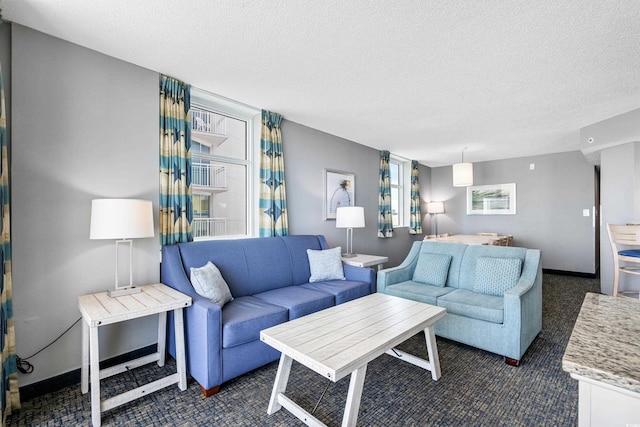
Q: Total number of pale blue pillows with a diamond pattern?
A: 2